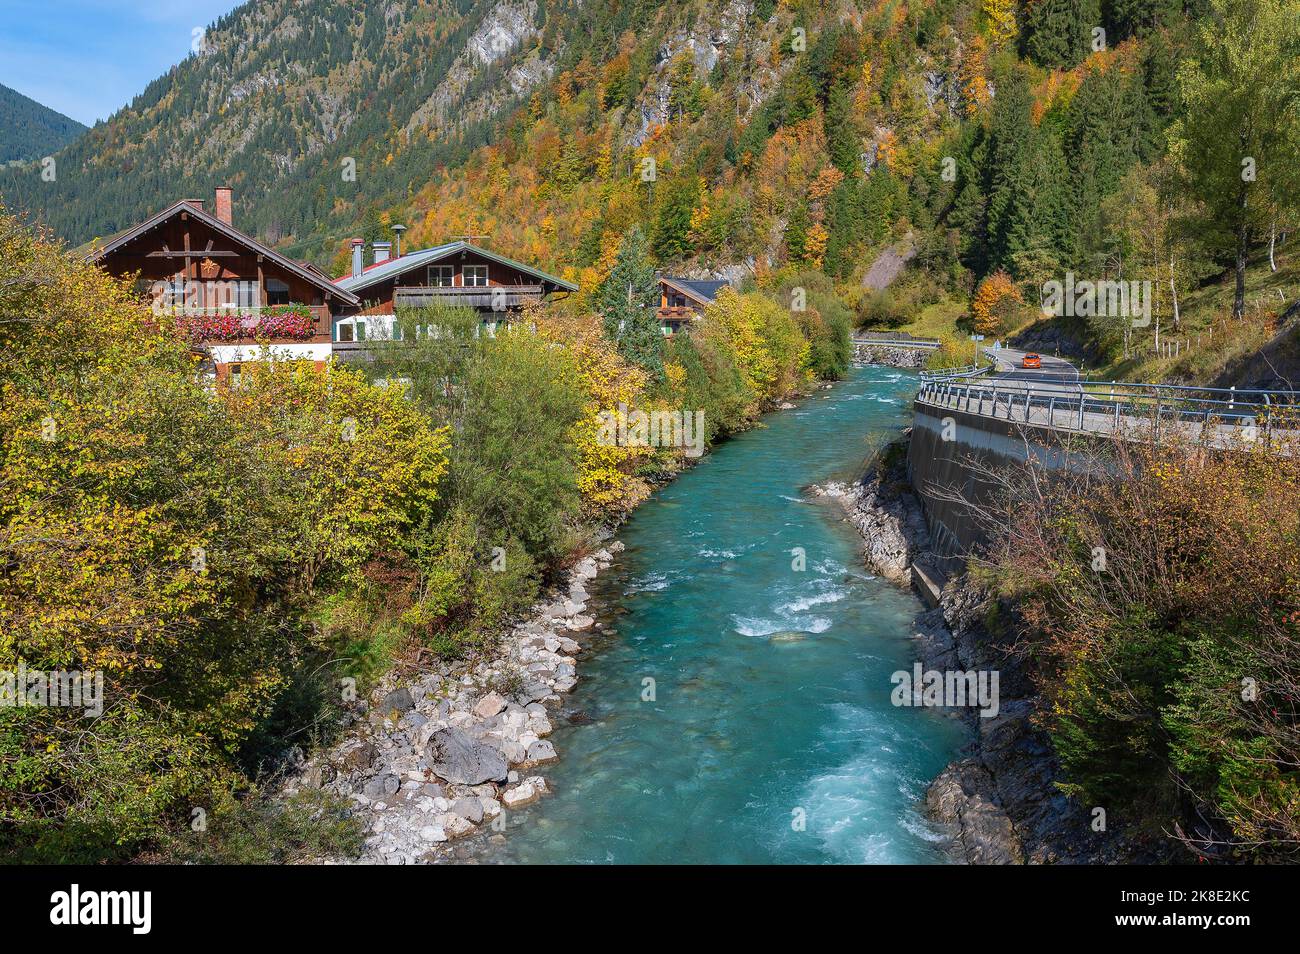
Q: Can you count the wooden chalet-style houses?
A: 3